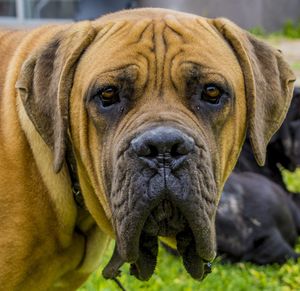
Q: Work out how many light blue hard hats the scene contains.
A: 0